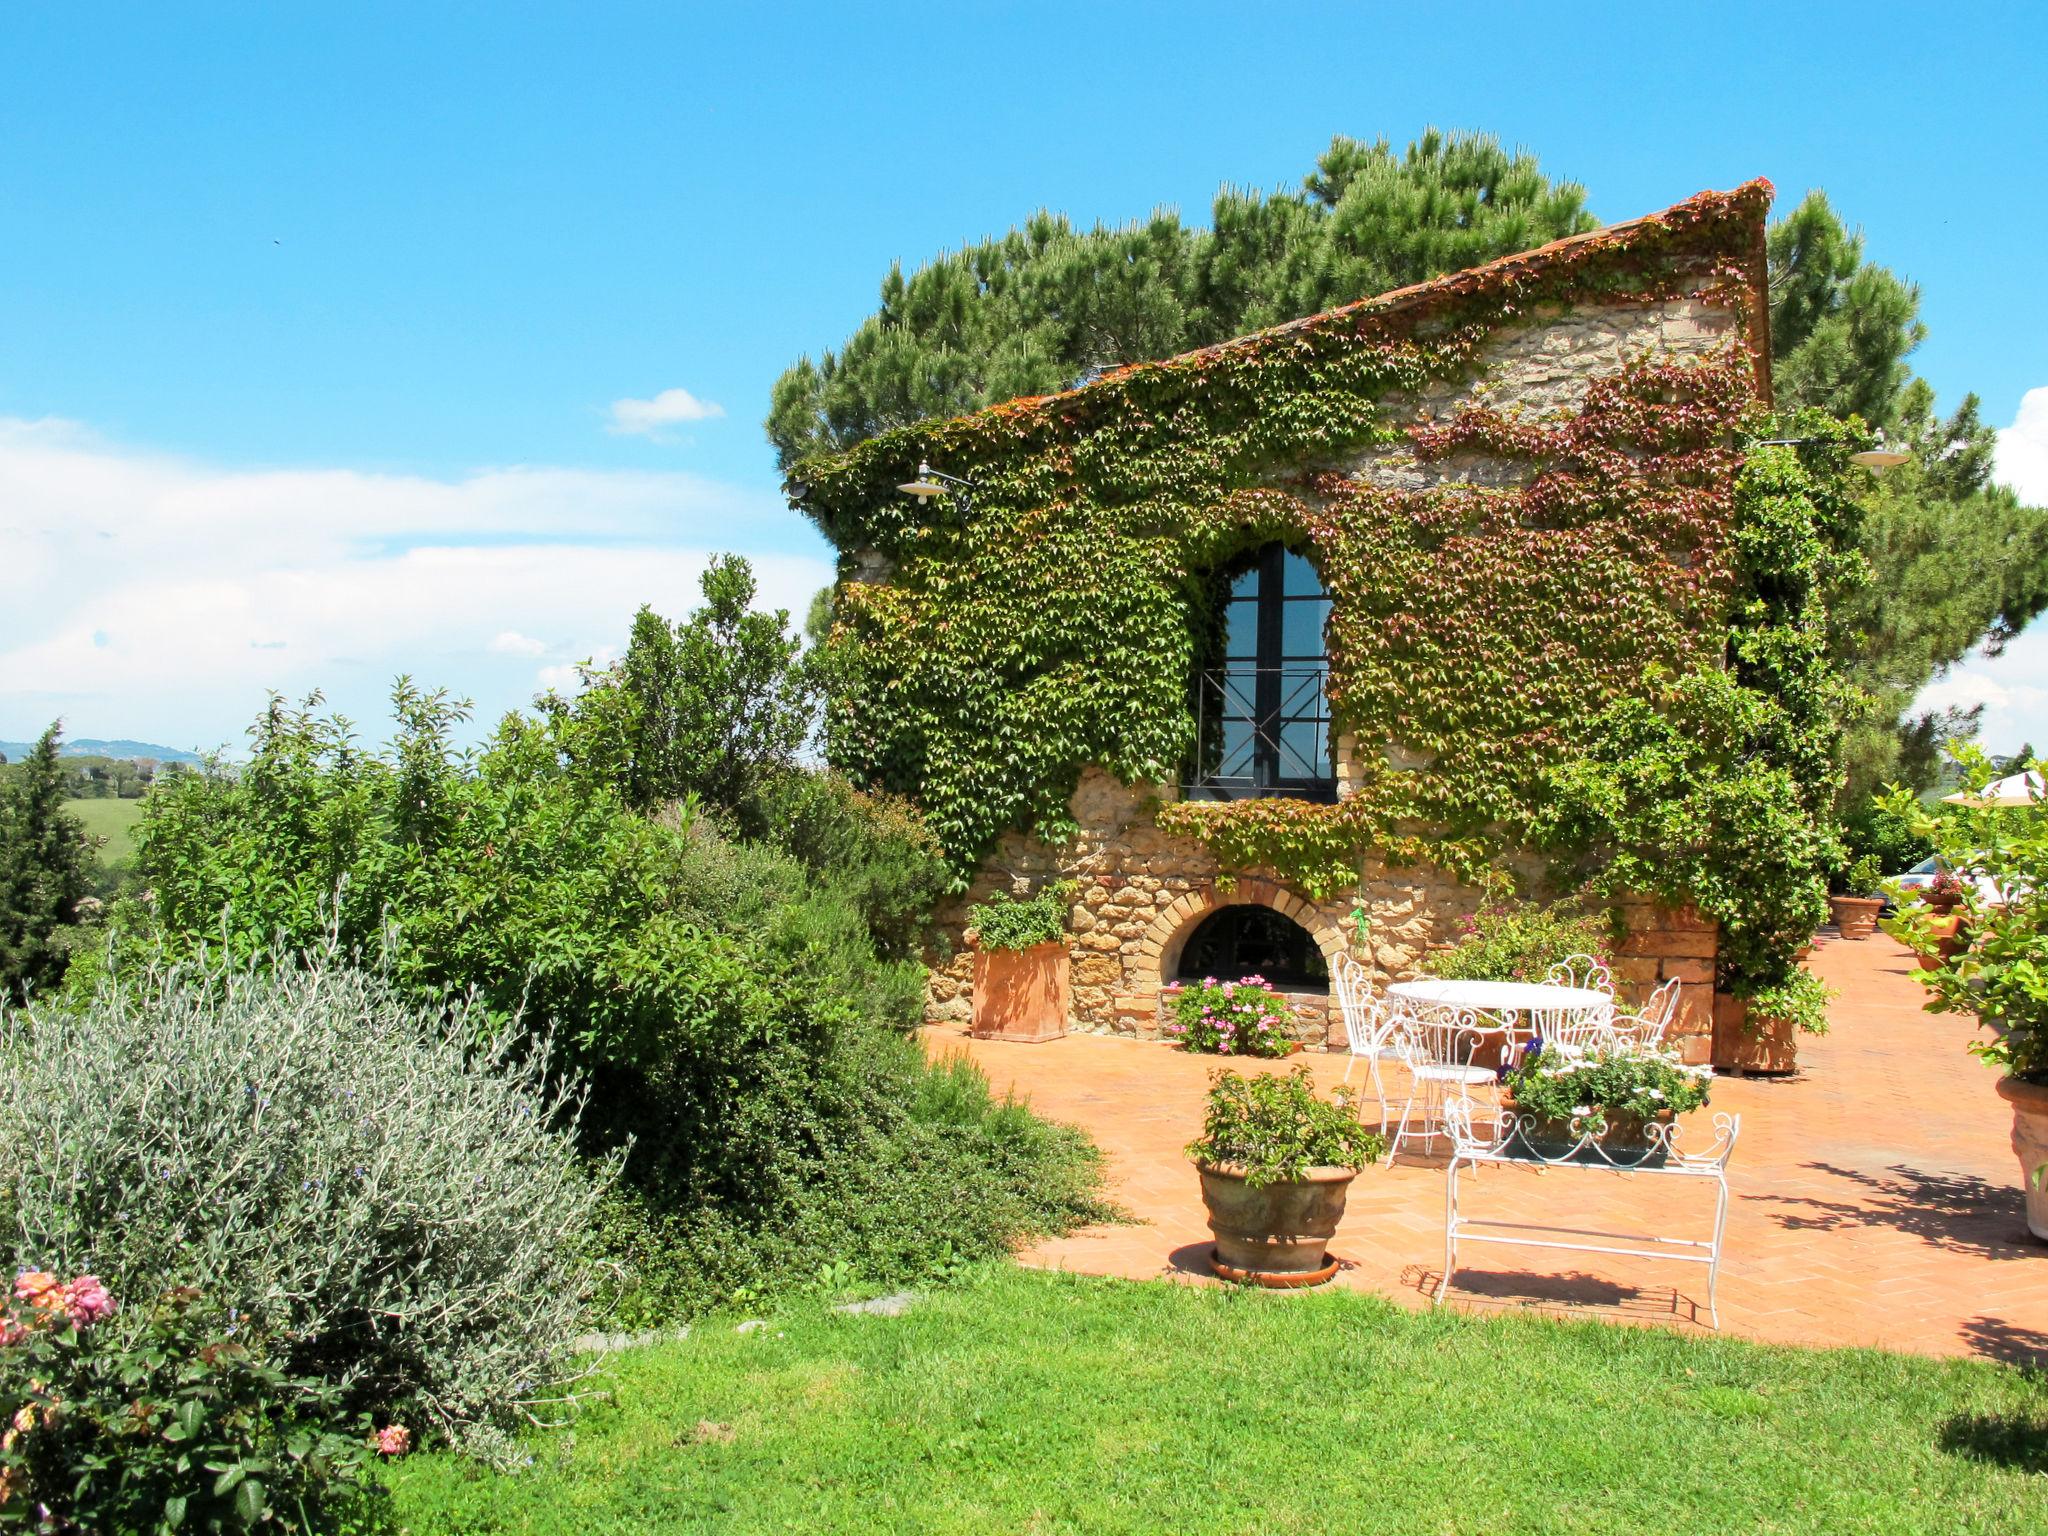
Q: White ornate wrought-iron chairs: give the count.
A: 4